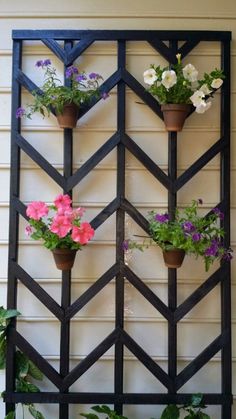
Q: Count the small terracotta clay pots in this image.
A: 4